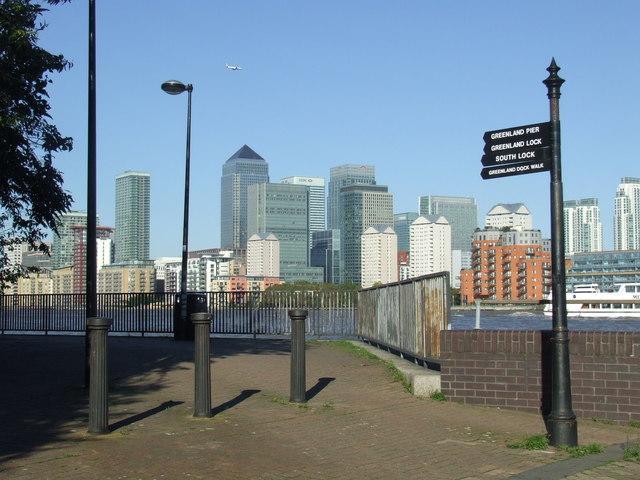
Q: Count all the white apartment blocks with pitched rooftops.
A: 4